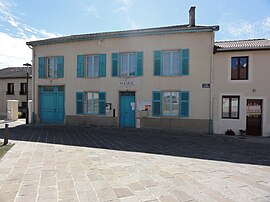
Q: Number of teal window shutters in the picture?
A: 12